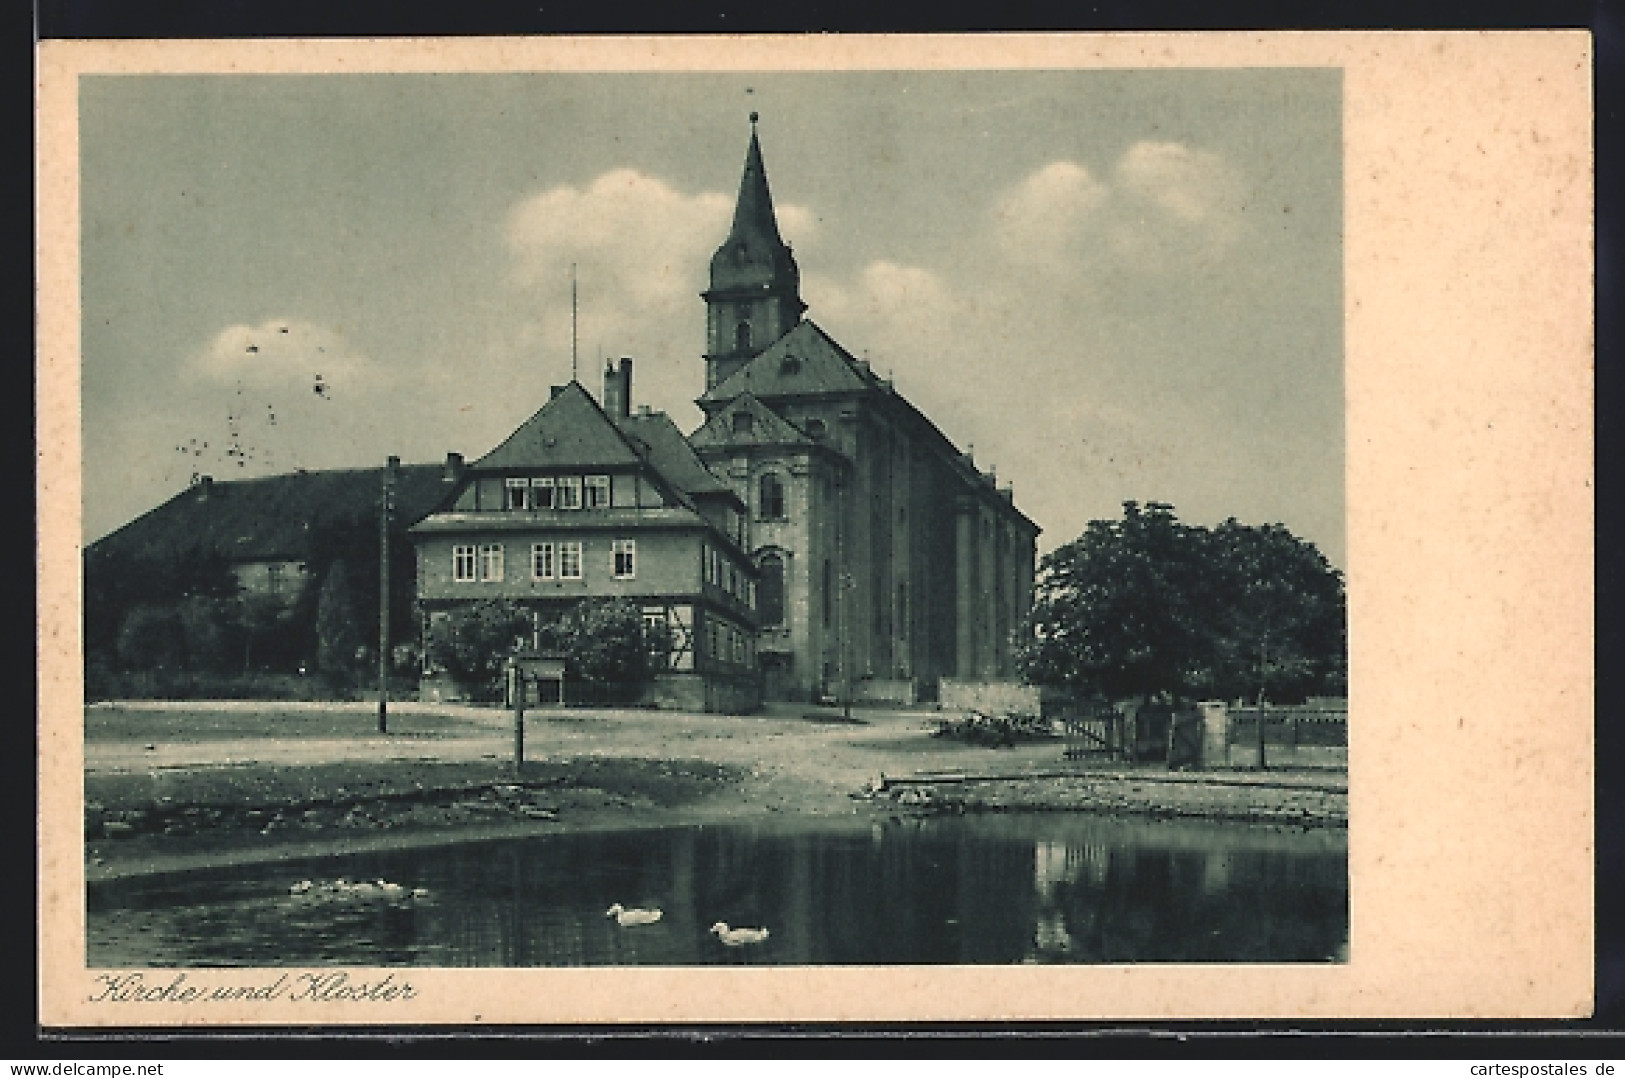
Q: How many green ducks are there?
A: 0